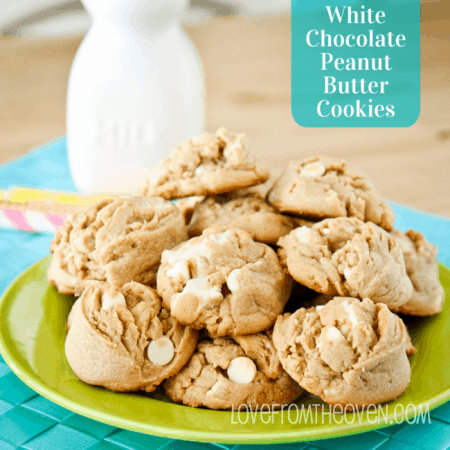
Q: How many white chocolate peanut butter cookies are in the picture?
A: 10